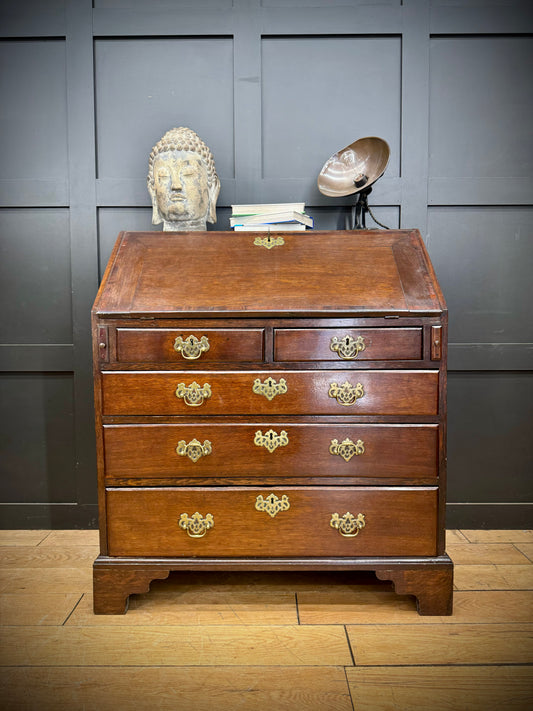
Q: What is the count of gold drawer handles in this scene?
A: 8